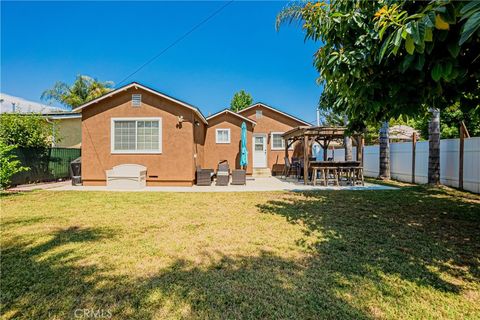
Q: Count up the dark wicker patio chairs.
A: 3